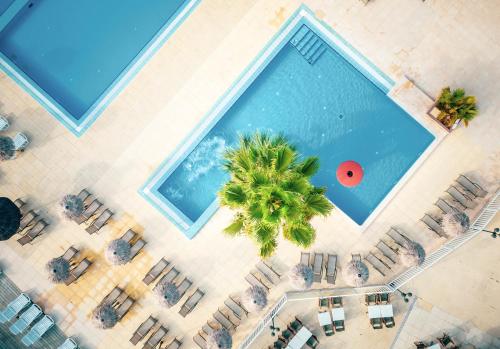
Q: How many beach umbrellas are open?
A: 13